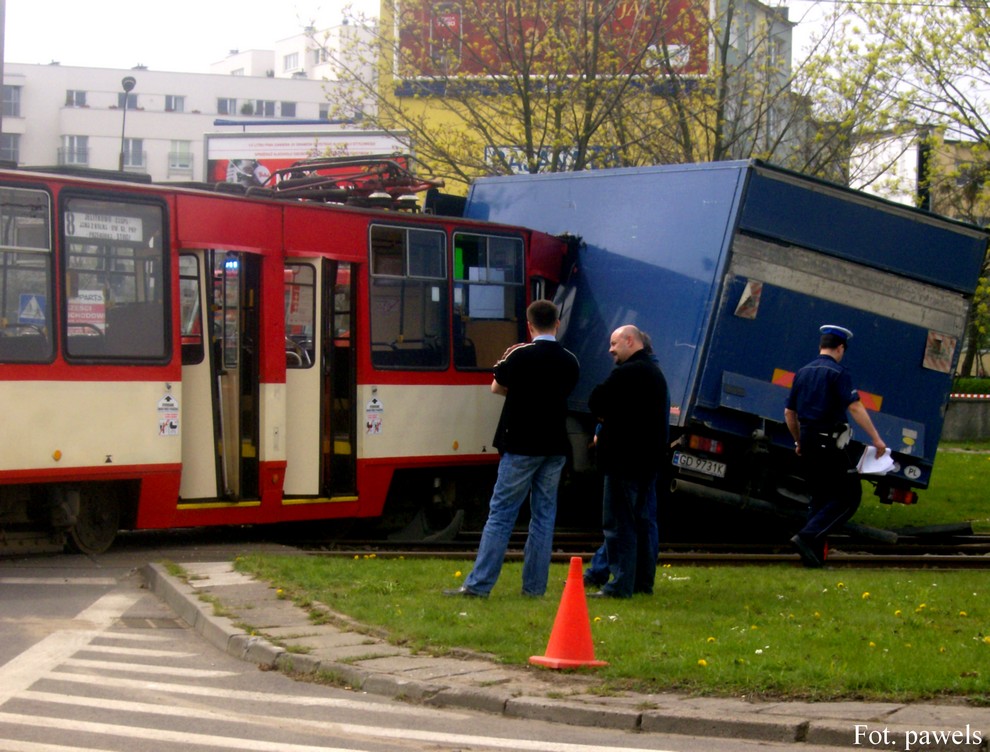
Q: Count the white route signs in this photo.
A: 1